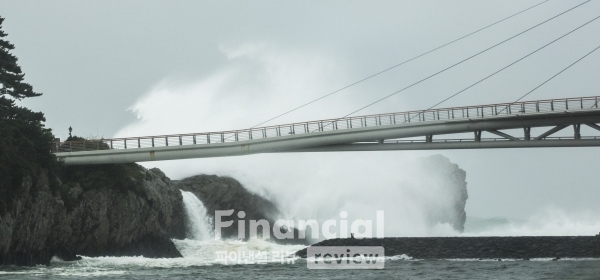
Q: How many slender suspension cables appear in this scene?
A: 4